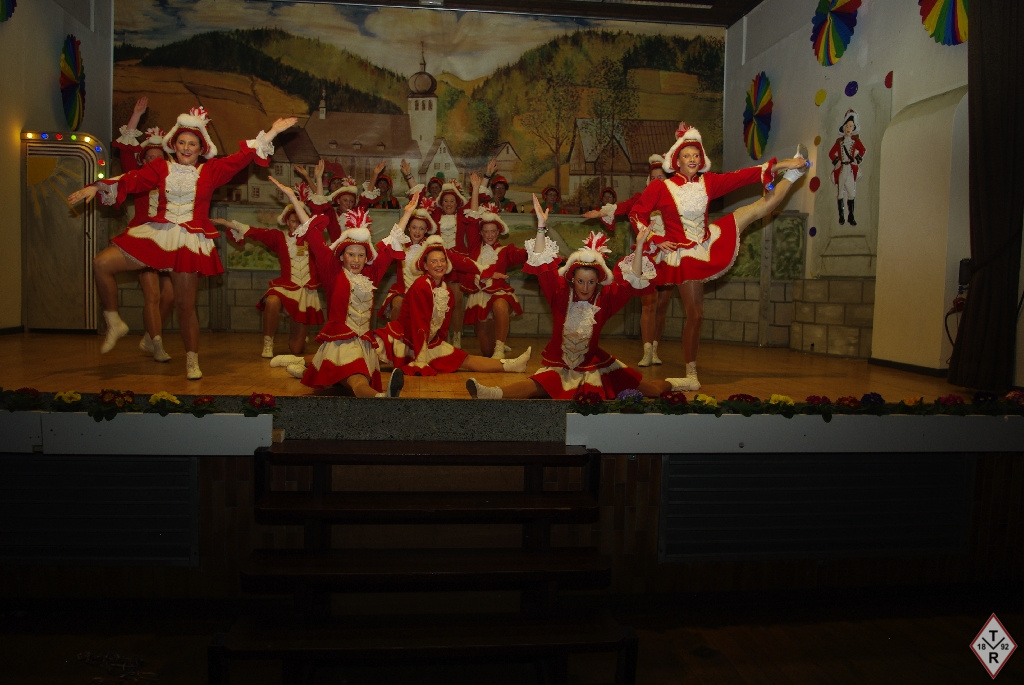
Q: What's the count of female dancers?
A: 12